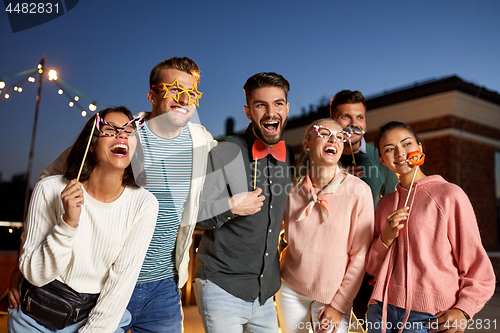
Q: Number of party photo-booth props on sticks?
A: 4